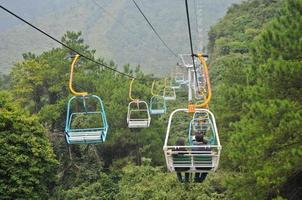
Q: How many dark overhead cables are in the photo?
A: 3